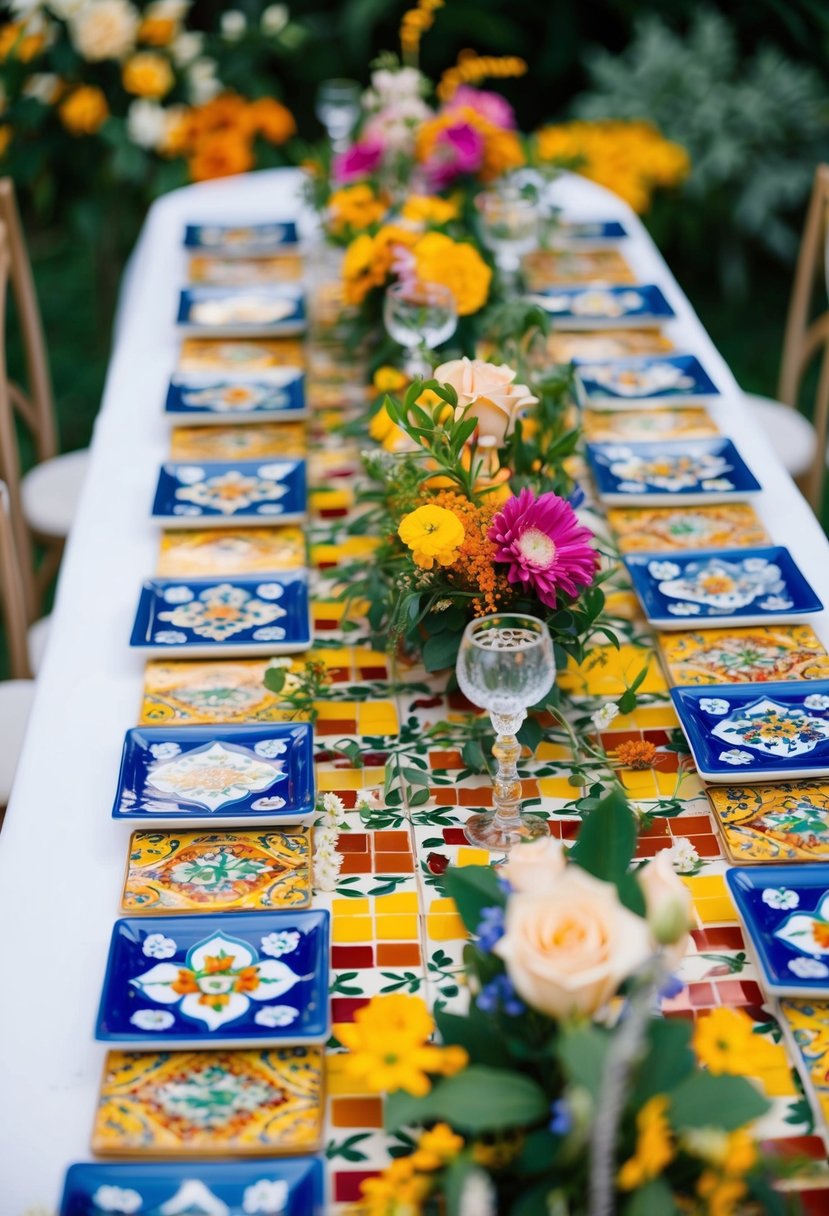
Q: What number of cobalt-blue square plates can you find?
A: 15